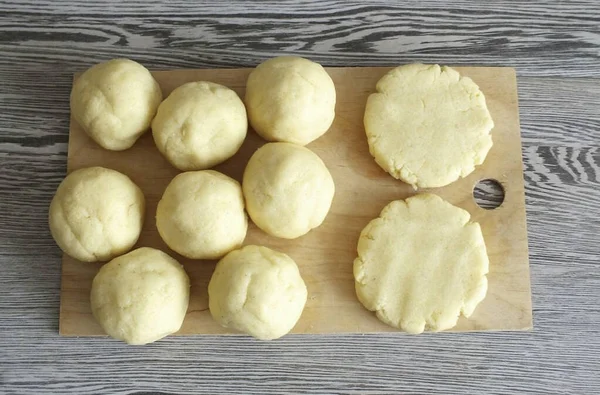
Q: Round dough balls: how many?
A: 8